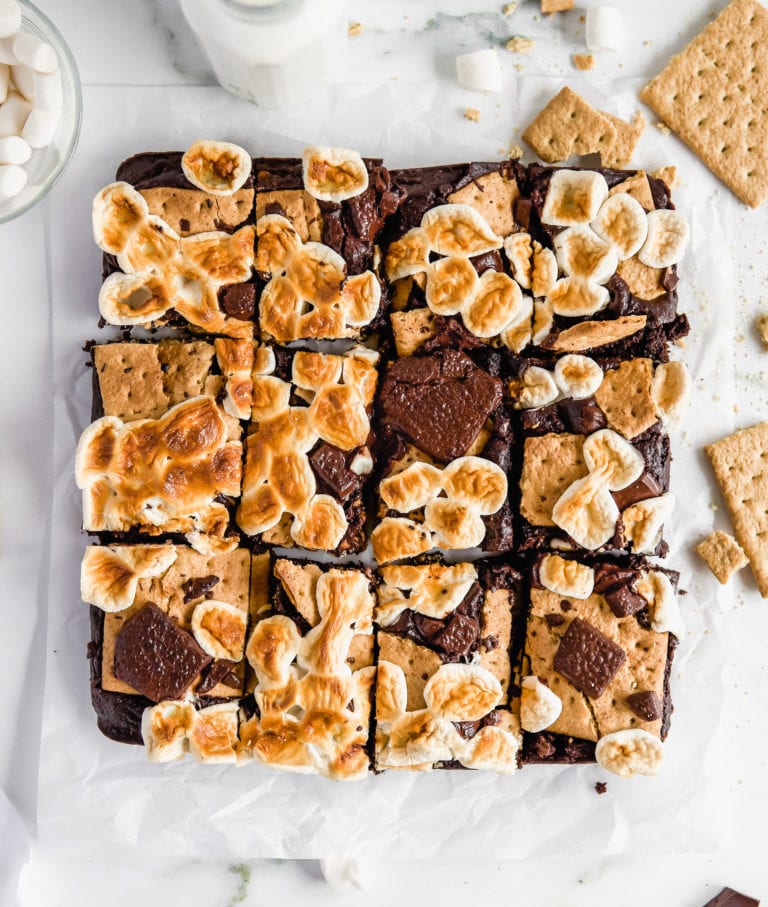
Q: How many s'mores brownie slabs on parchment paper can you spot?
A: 12